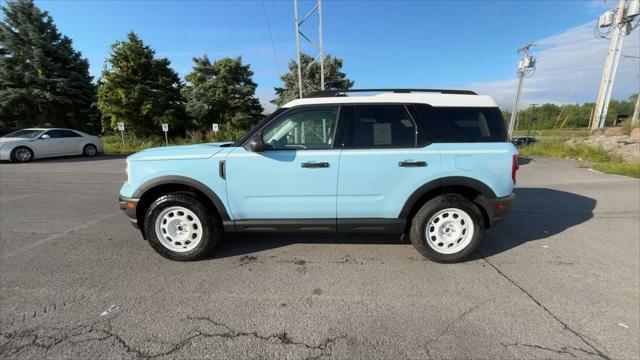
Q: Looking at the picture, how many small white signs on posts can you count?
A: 3